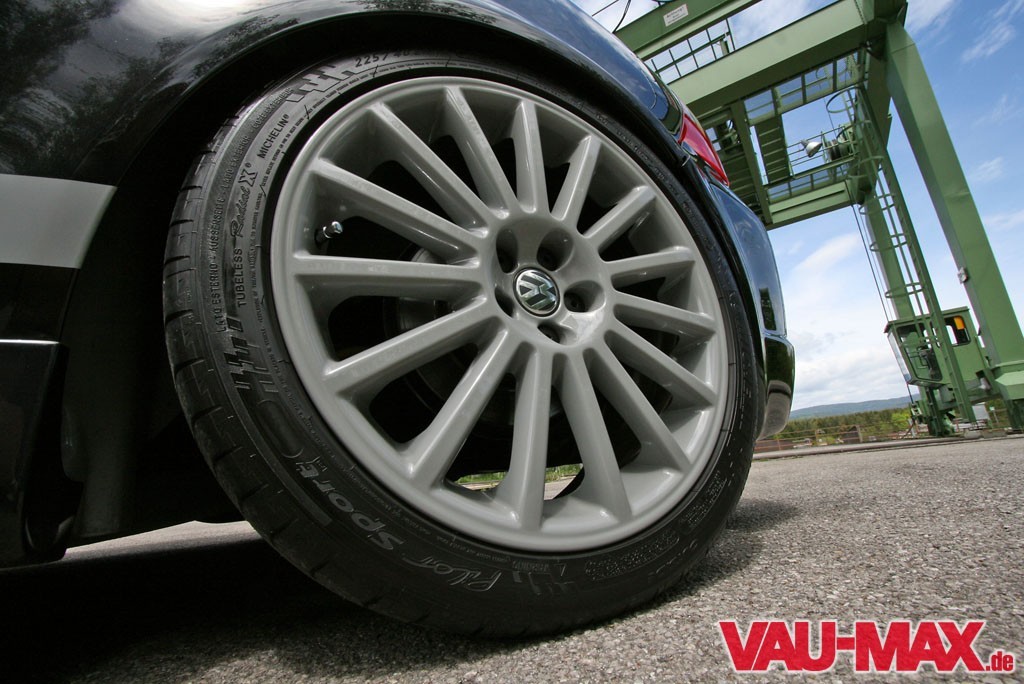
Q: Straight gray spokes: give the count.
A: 15